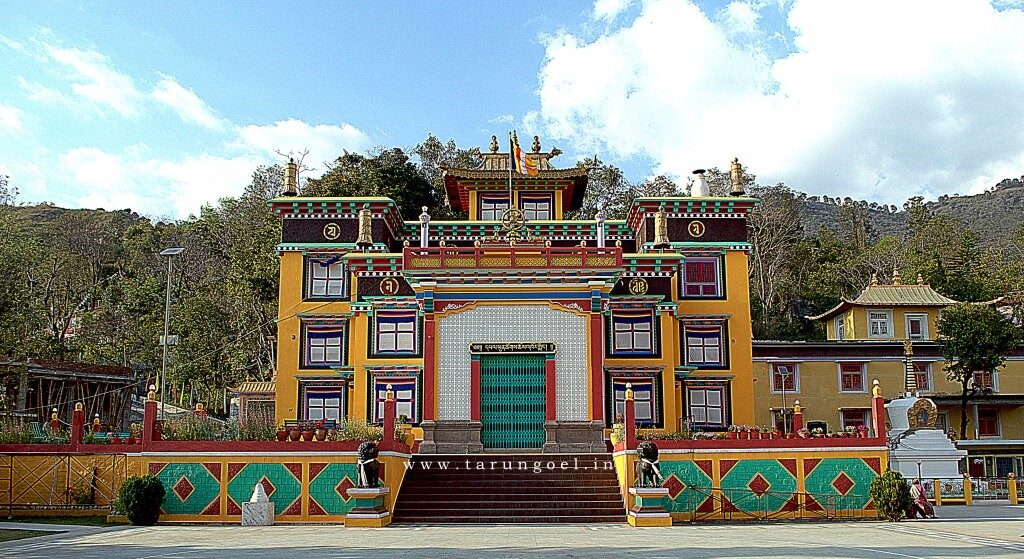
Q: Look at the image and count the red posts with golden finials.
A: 9